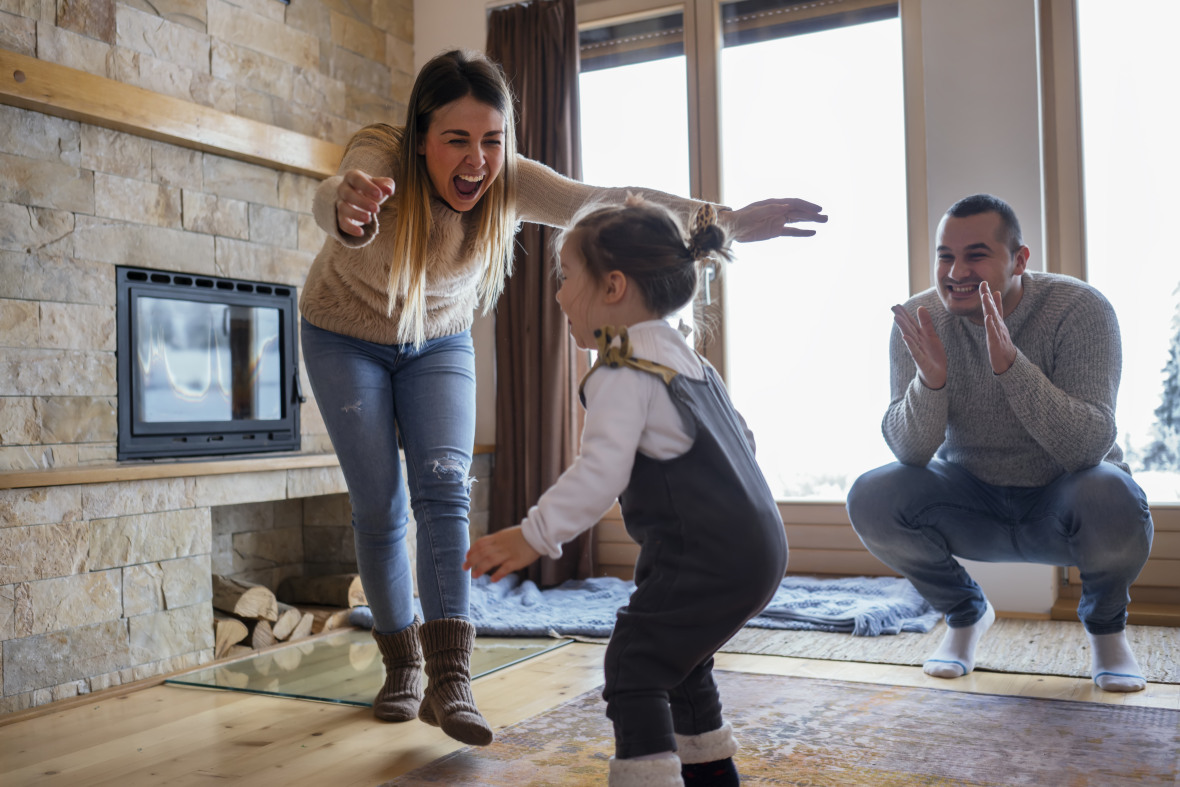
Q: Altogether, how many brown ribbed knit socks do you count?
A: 2